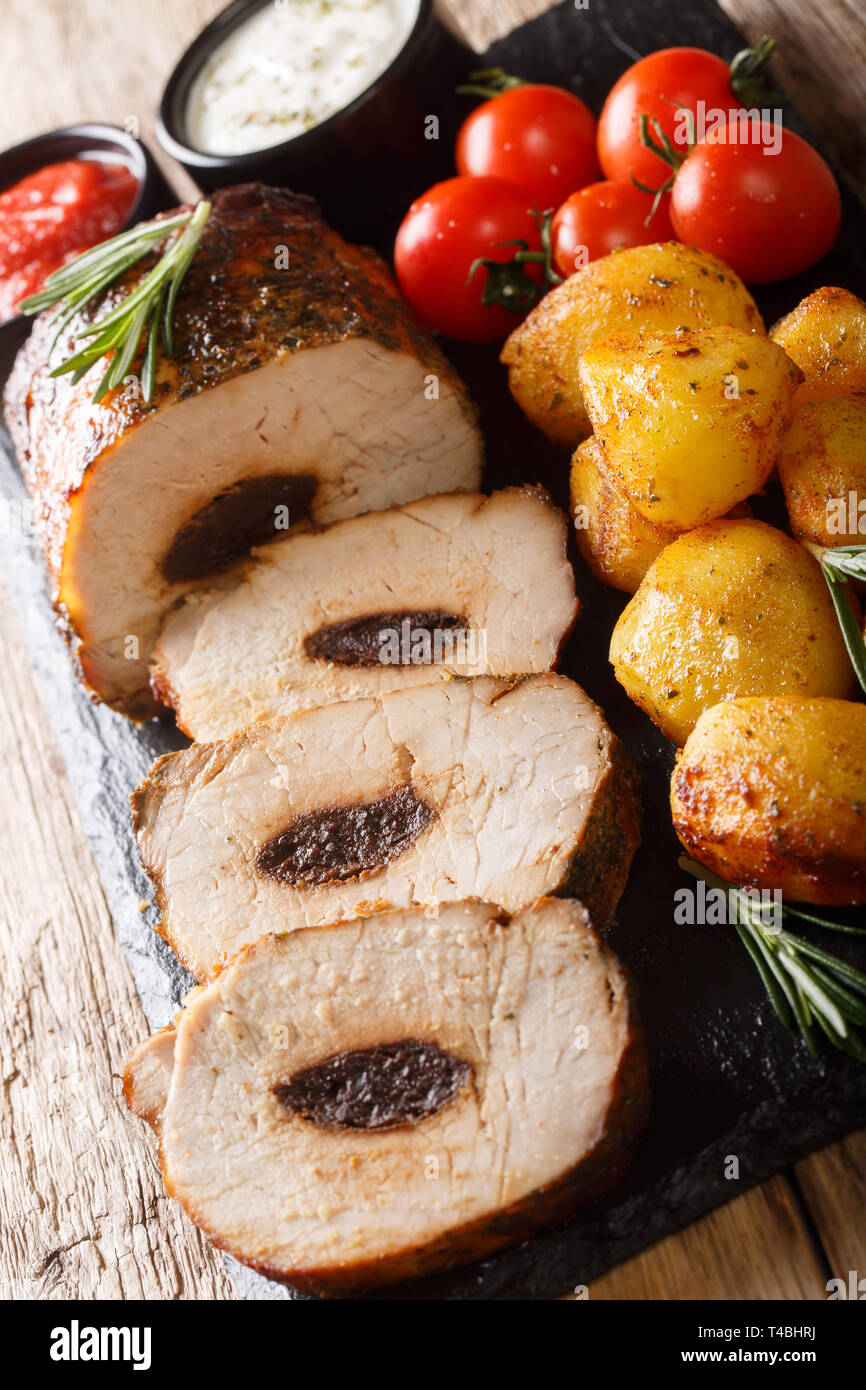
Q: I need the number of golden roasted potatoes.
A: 7